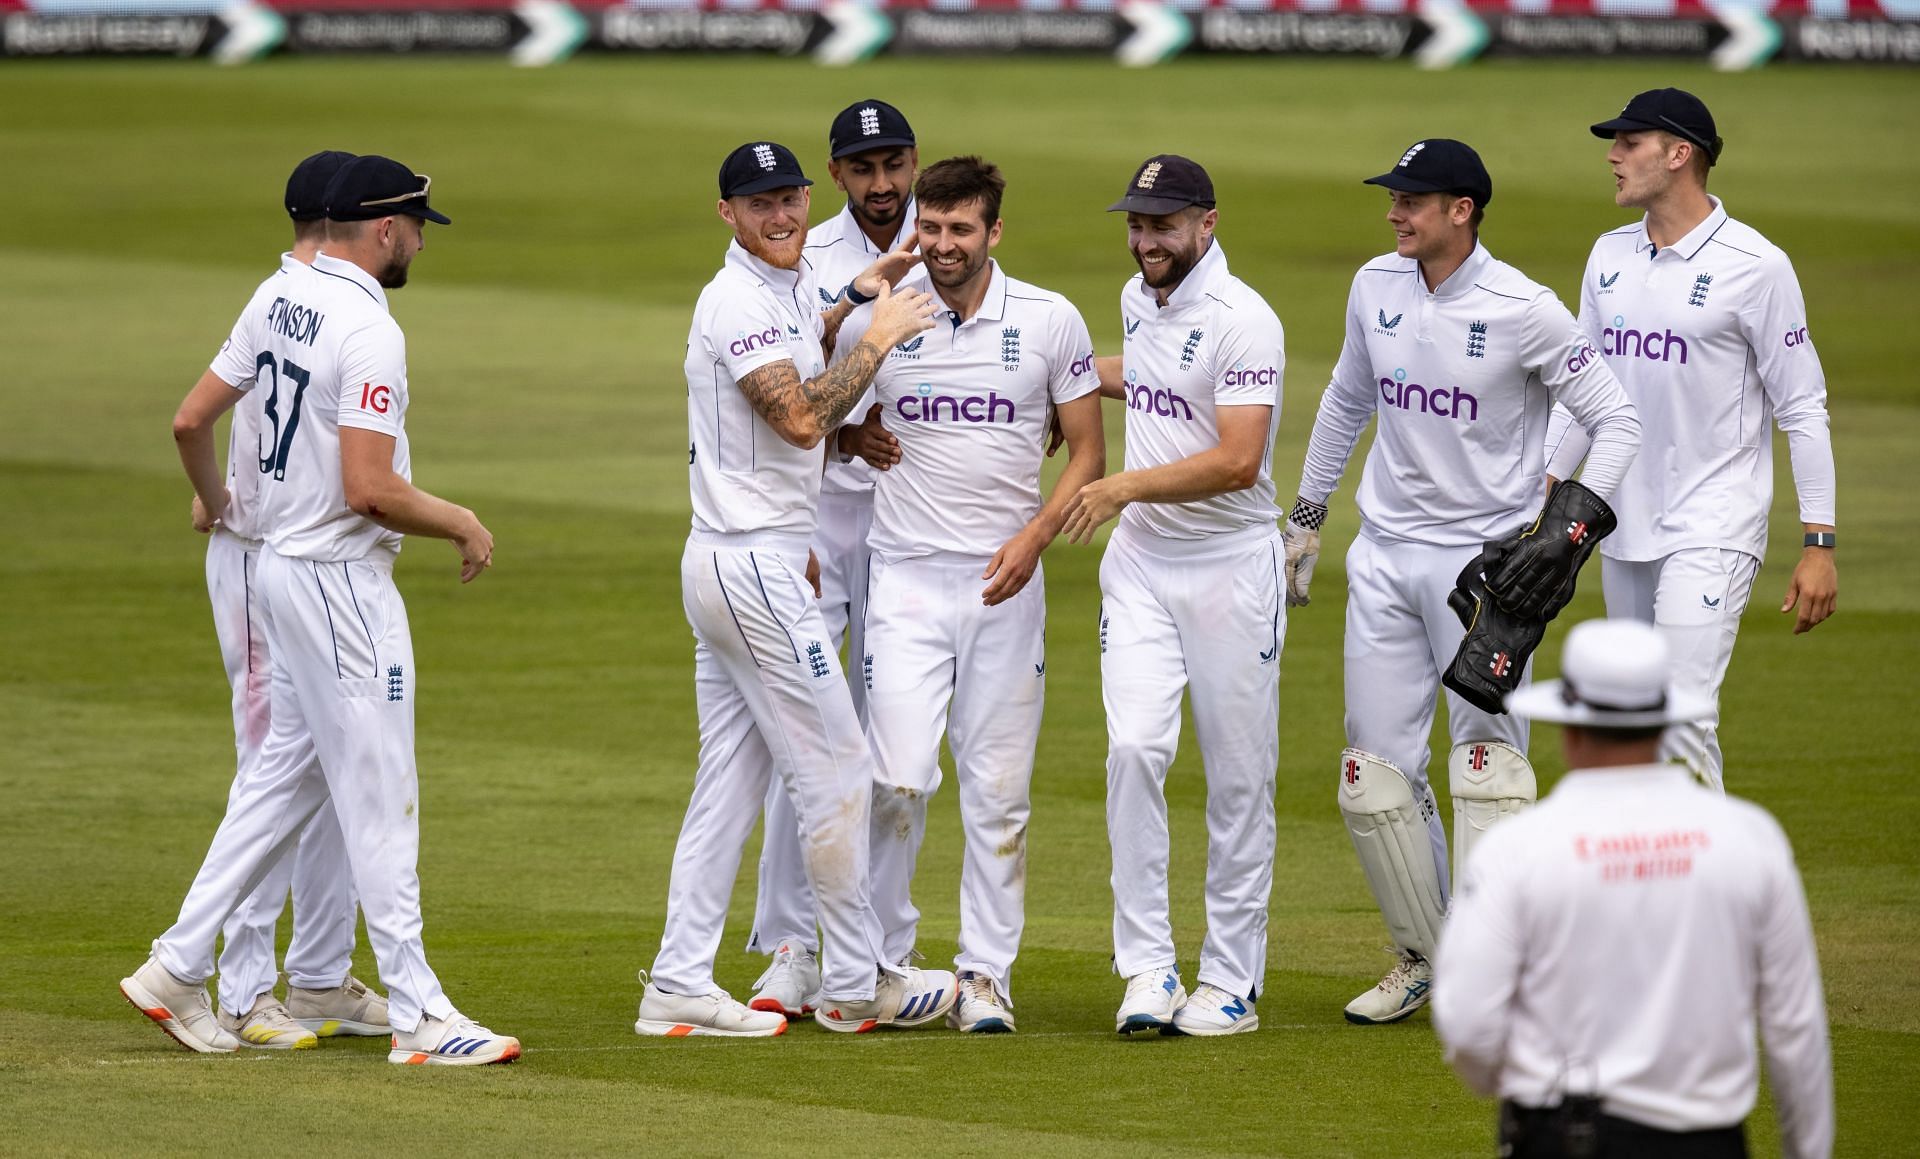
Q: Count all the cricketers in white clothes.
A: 8